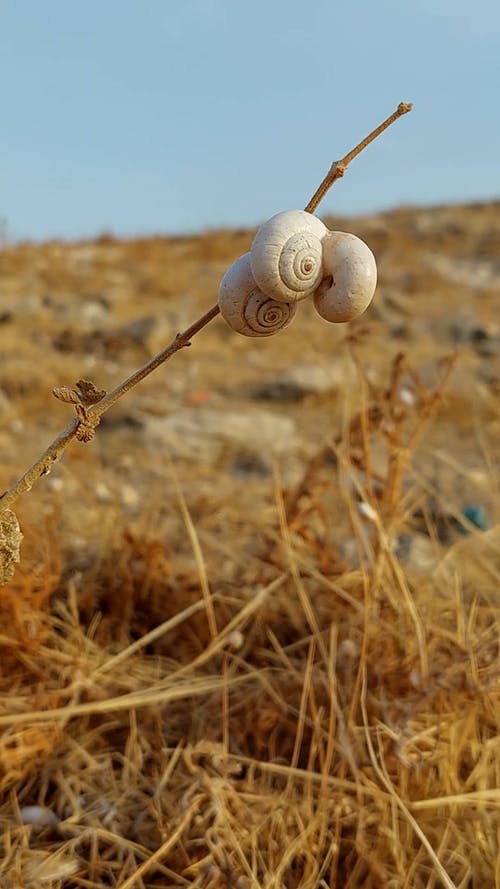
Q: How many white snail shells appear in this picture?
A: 3